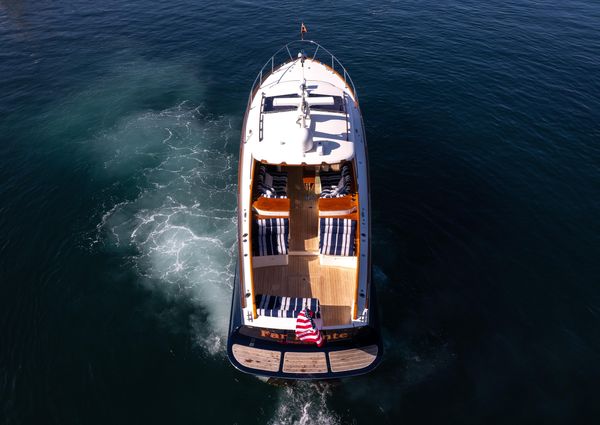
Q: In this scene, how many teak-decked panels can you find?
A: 3